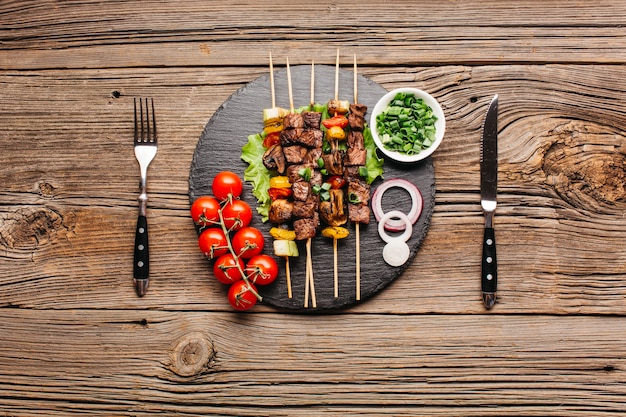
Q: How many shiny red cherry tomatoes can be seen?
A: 8